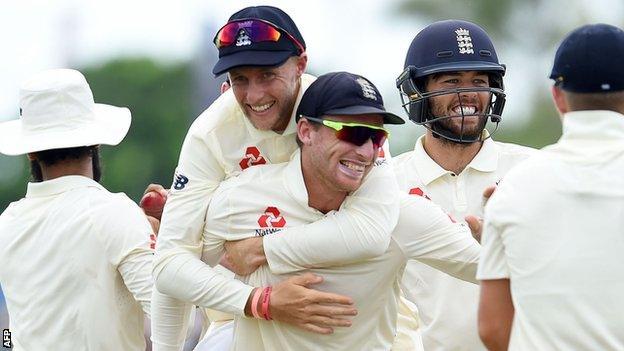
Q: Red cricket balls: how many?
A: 1